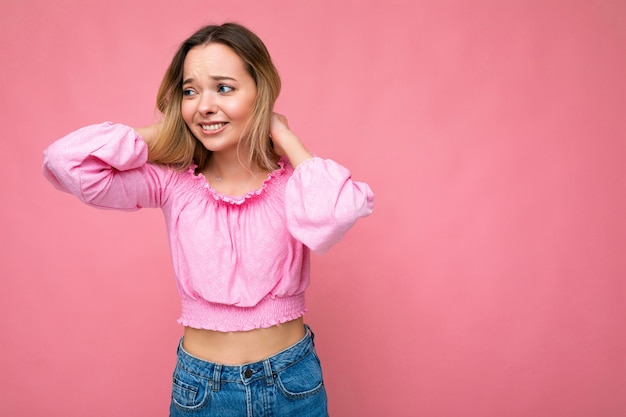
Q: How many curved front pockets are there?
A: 2